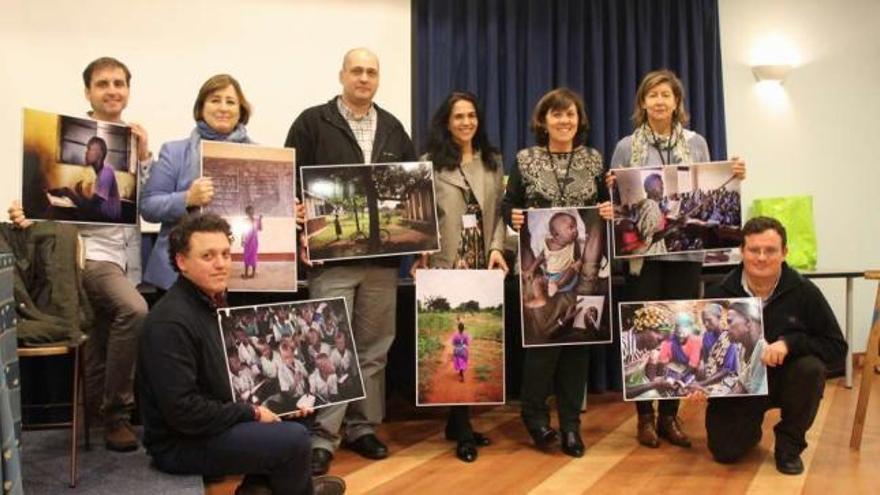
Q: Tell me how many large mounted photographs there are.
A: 8